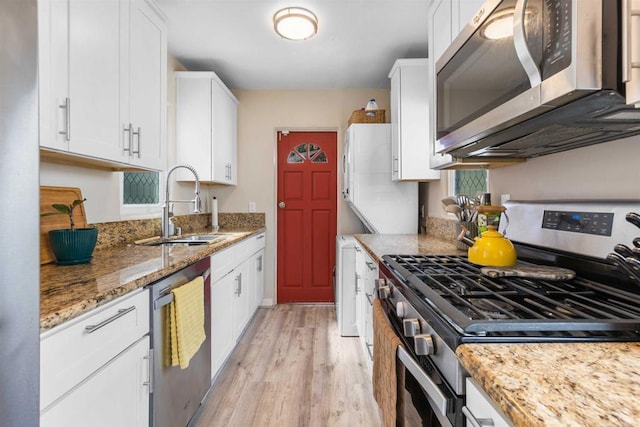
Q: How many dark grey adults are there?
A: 0